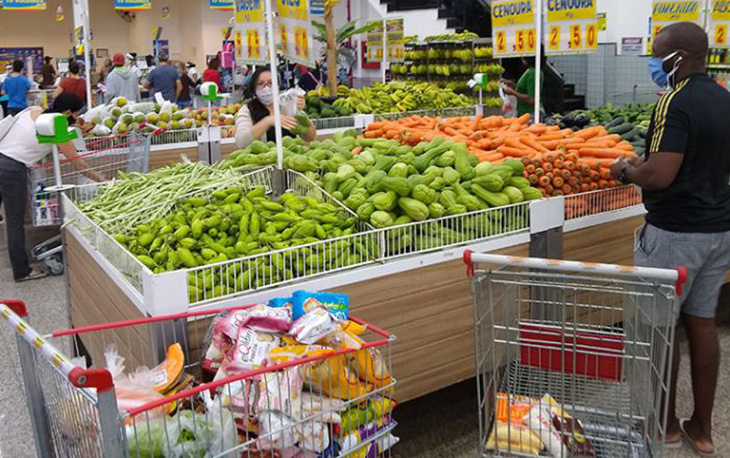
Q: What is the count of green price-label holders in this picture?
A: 3